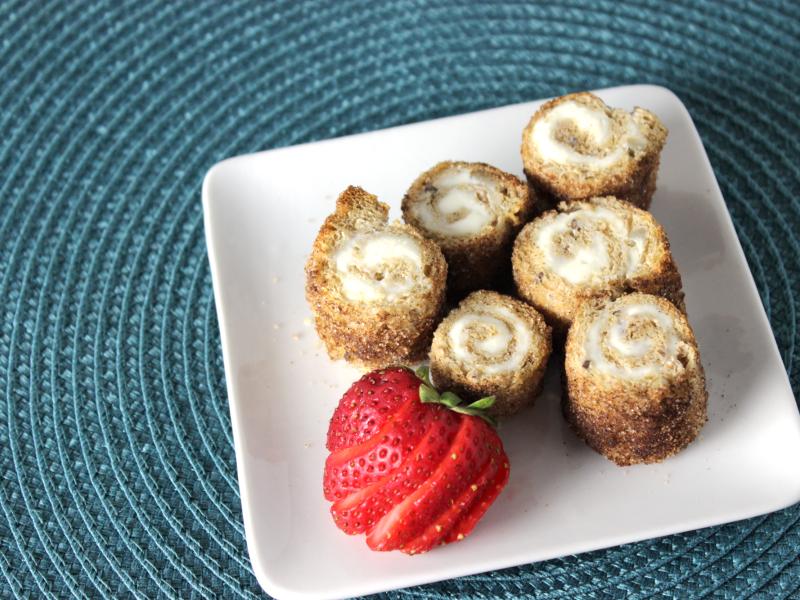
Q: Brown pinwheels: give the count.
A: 6